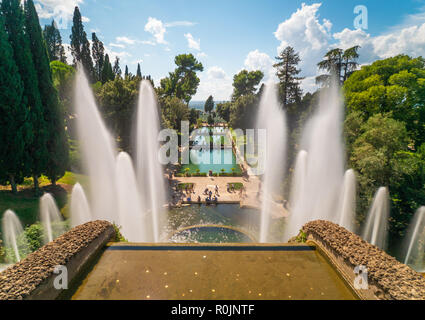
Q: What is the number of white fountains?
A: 12